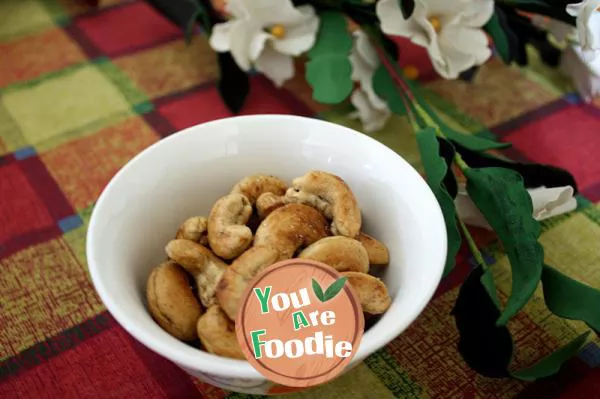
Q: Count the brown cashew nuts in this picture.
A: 13